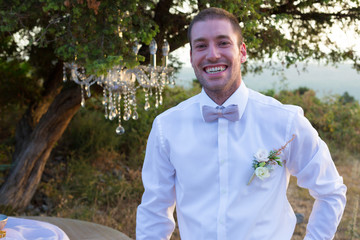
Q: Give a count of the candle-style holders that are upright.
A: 3